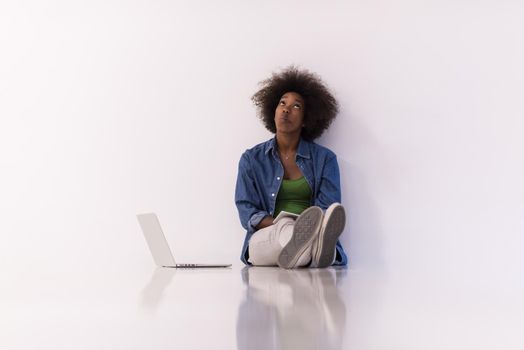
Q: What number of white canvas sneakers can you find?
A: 2